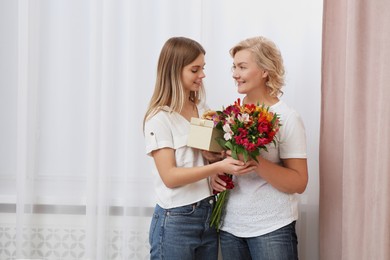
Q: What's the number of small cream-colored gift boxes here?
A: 1